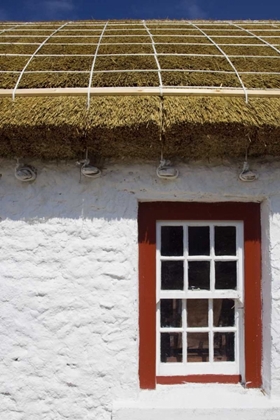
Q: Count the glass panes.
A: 12